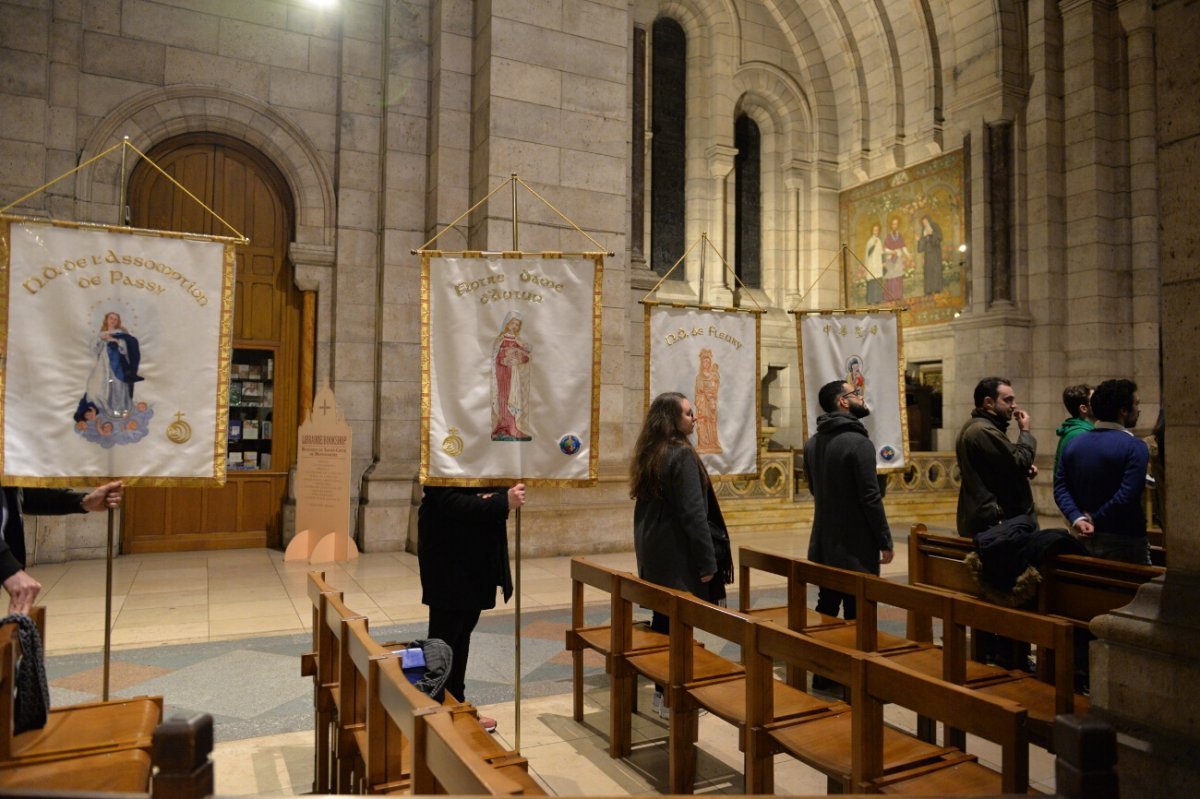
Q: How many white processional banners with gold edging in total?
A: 4